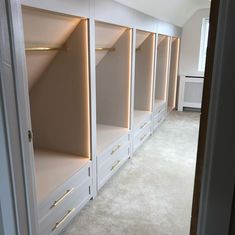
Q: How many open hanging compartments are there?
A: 5